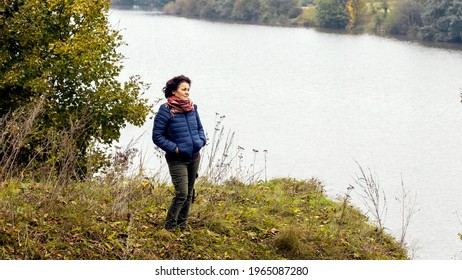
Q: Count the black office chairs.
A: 0